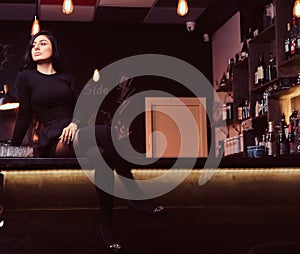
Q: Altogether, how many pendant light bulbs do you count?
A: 5